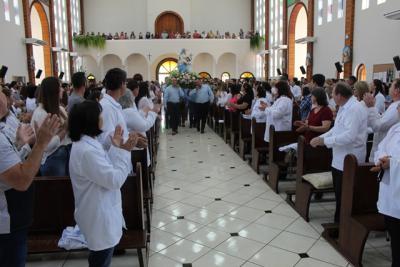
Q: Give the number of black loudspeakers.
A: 7